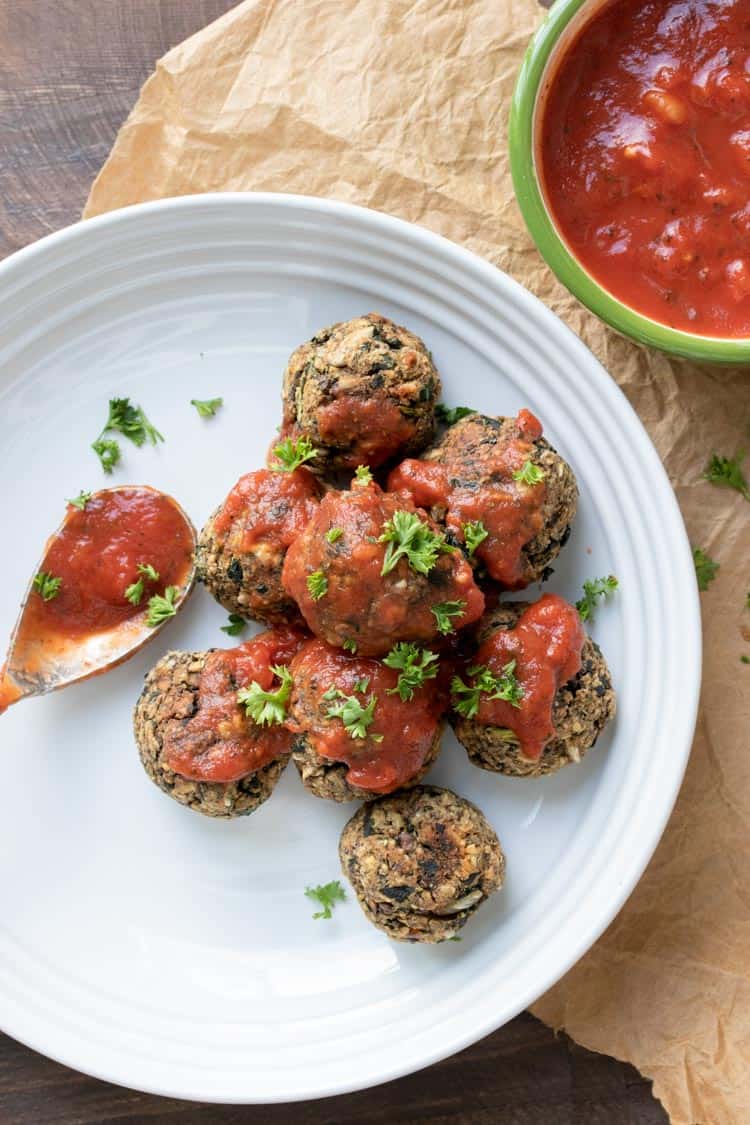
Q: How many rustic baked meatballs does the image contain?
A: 8